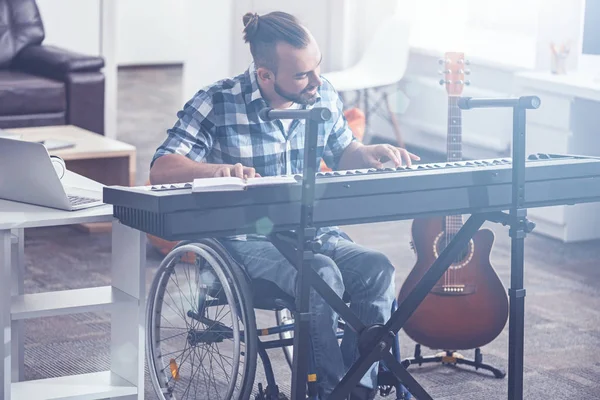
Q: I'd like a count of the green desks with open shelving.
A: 0